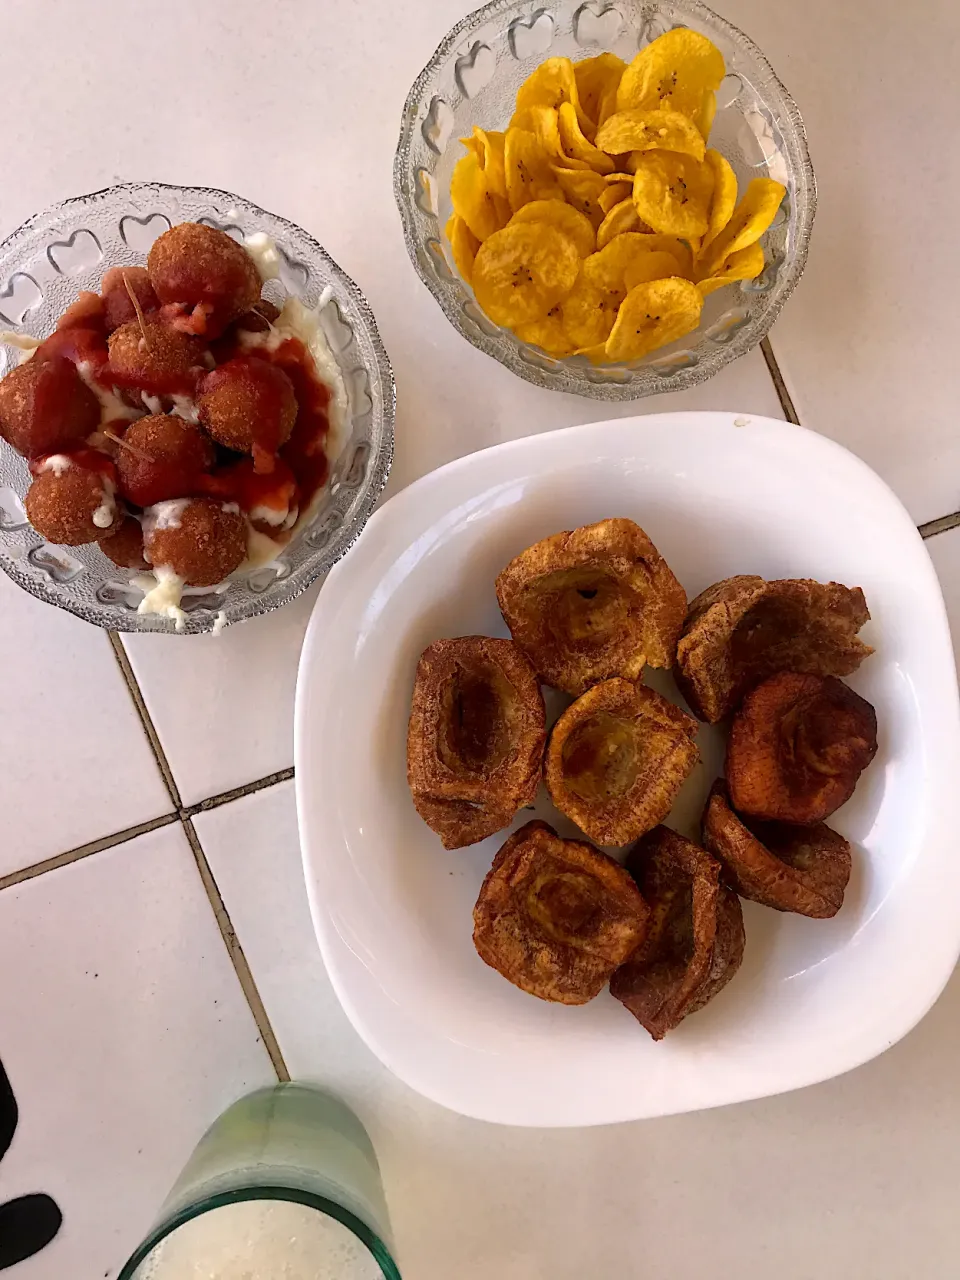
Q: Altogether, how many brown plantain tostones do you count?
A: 8